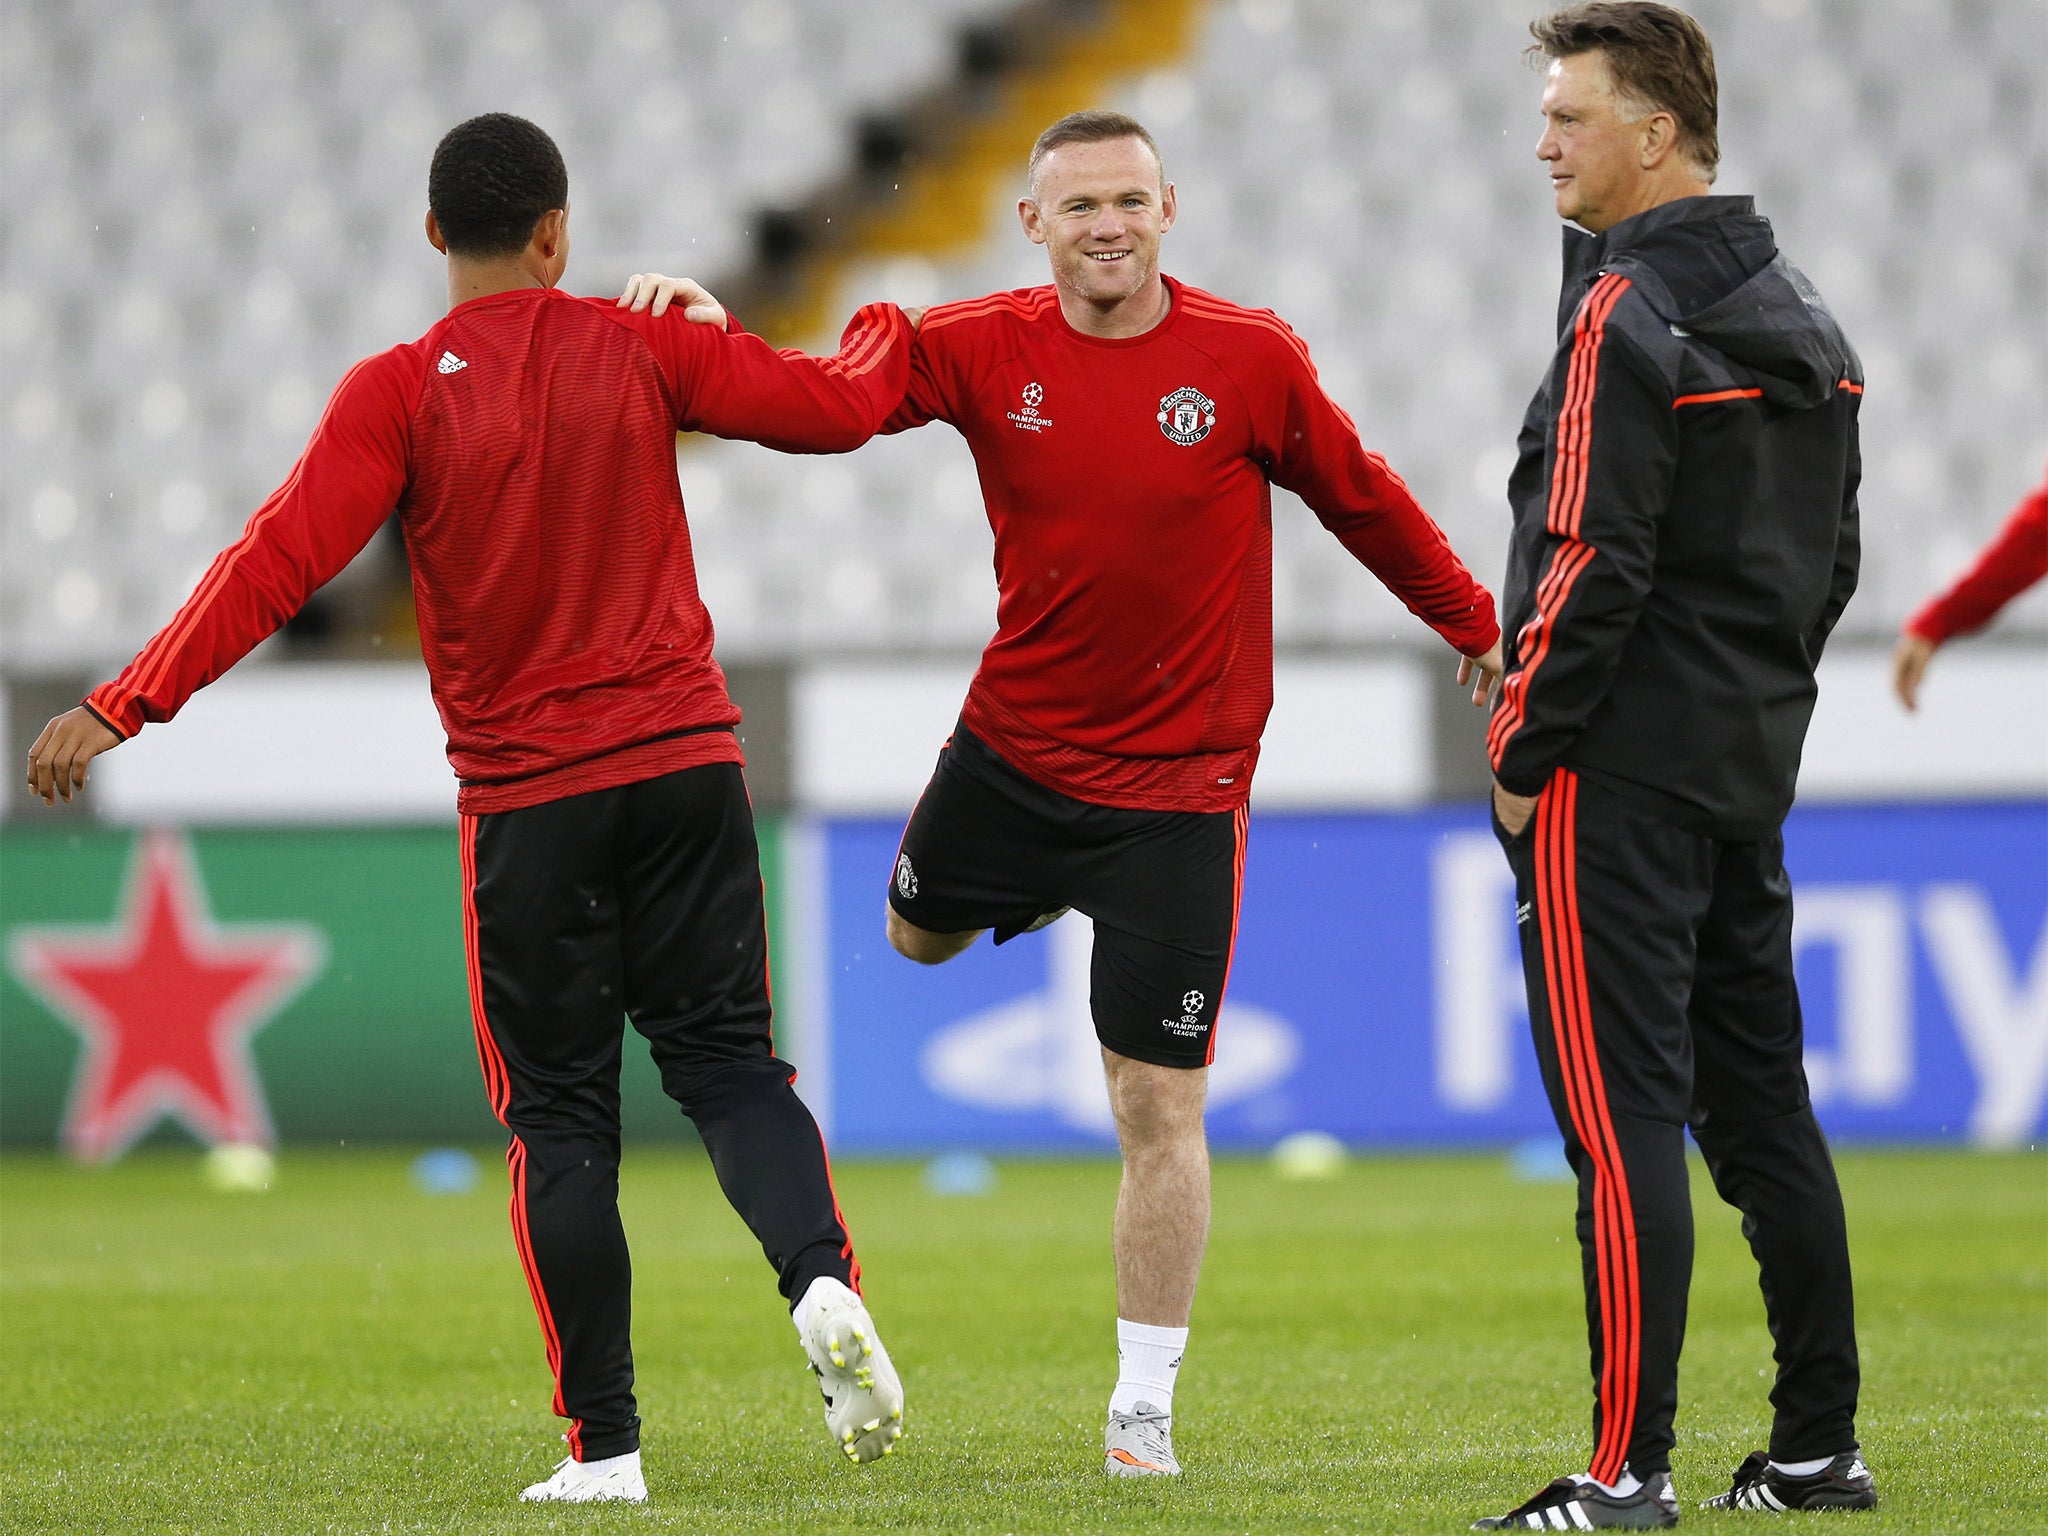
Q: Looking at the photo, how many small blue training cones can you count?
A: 3